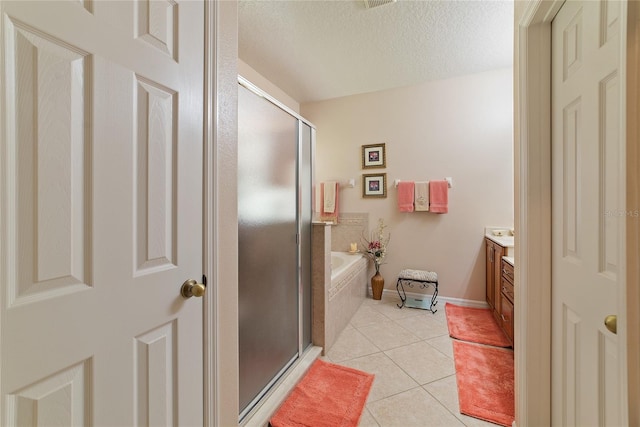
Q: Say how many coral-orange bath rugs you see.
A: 3